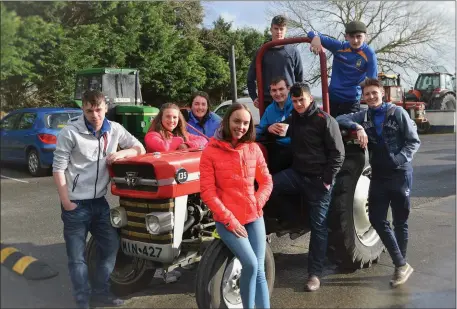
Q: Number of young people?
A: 9